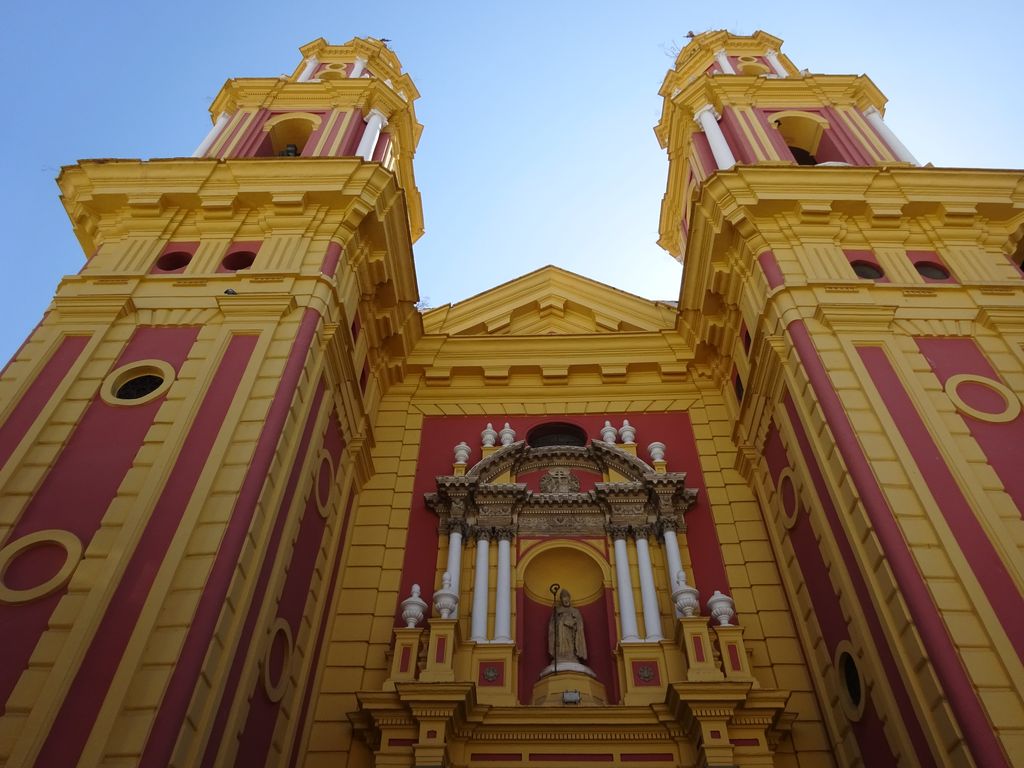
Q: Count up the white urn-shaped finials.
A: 10